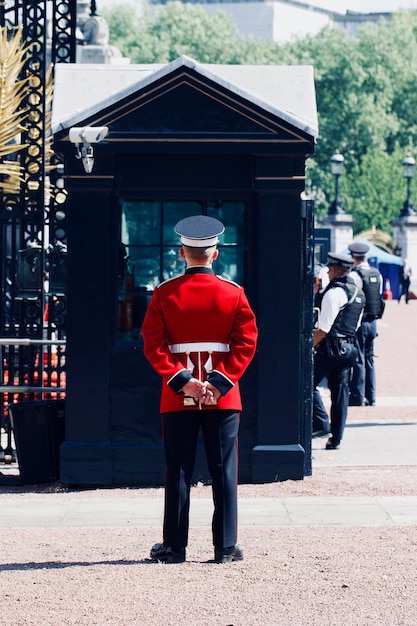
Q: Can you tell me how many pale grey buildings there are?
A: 1